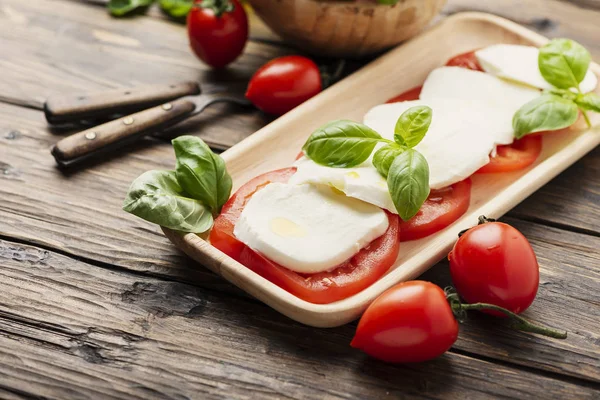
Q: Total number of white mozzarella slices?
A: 5